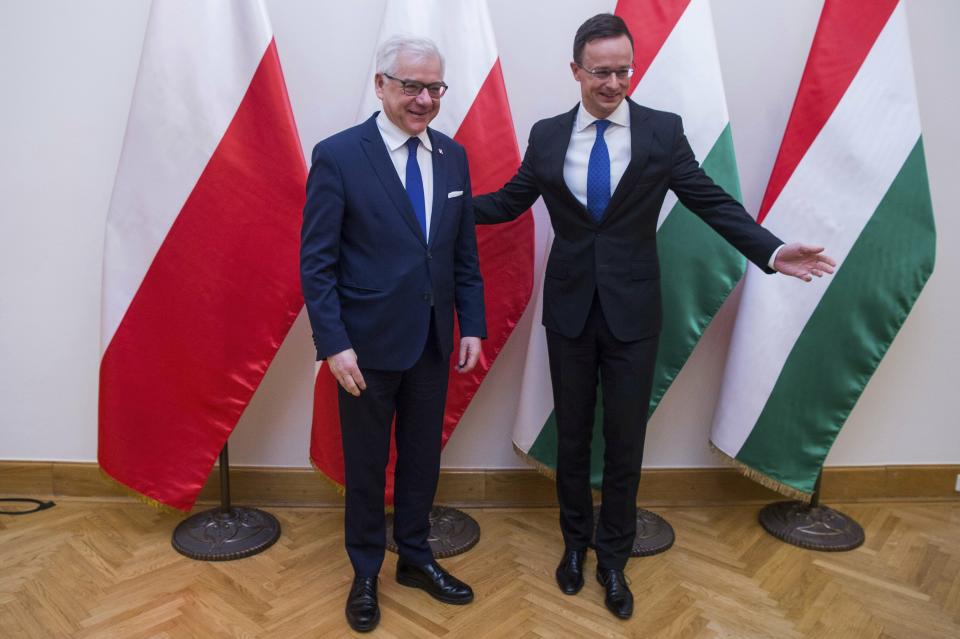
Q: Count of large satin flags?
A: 4